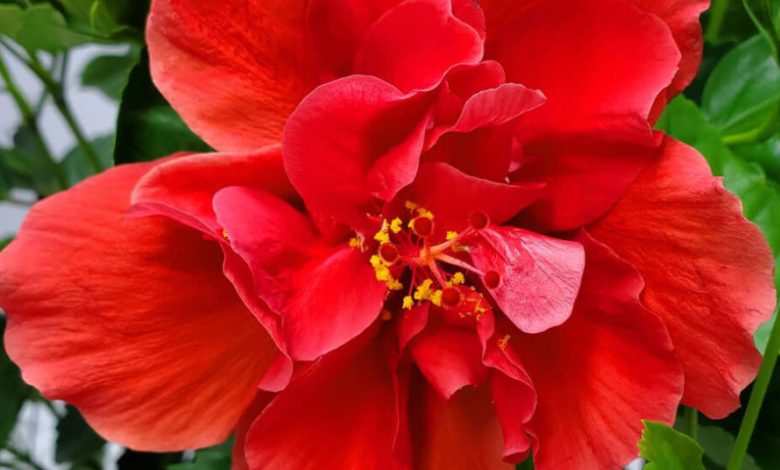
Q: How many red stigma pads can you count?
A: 5